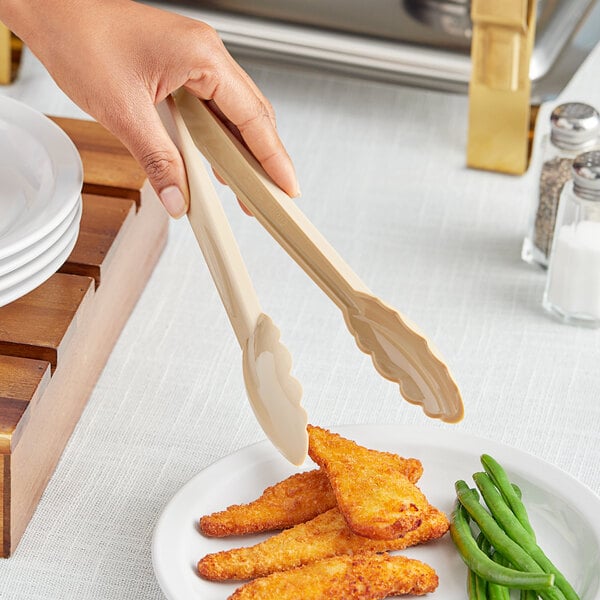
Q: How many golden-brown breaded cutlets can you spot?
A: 4